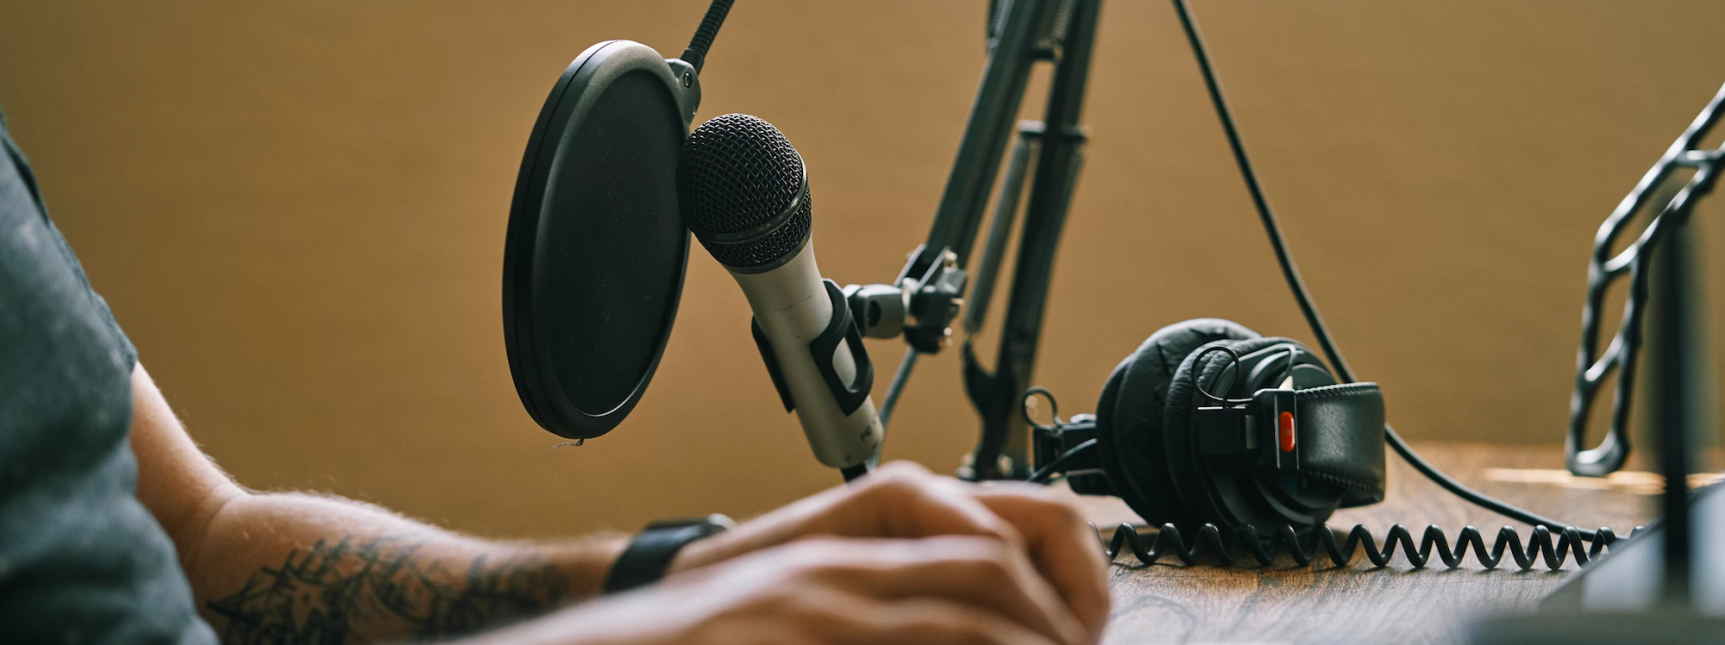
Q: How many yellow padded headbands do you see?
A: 0